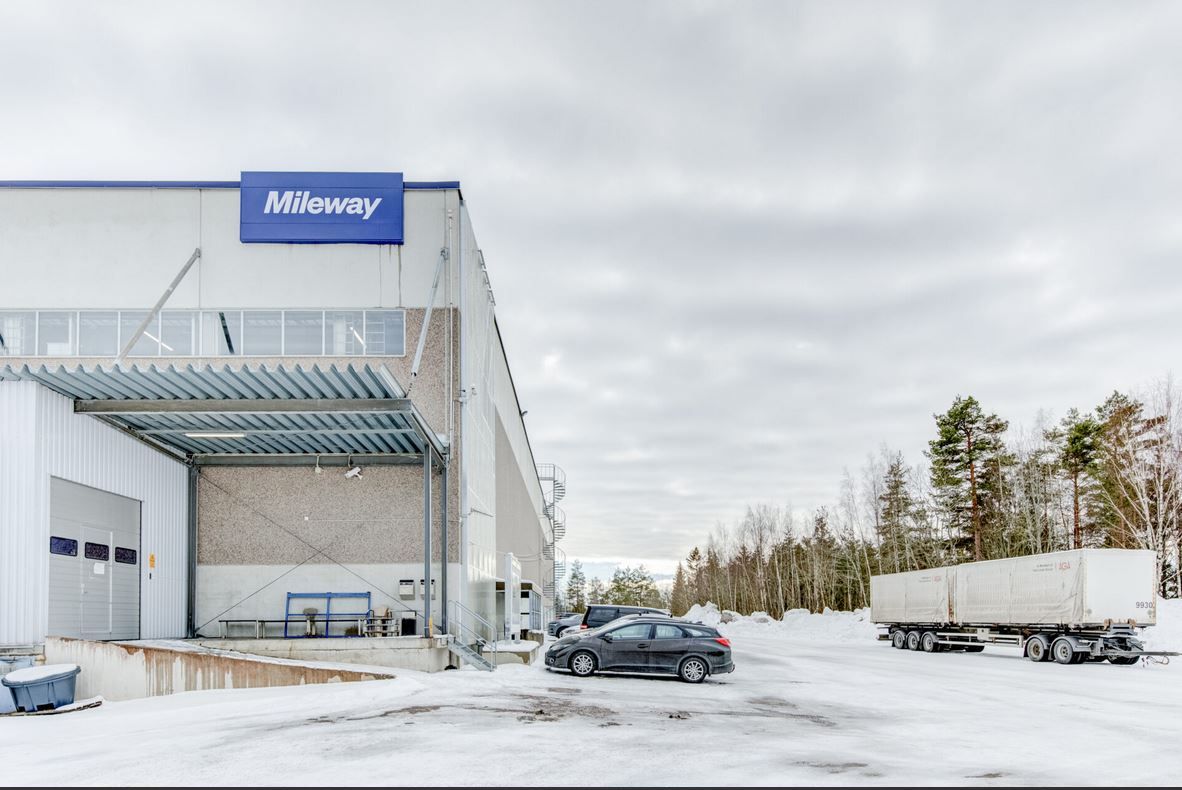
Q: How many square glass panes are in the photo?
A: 10